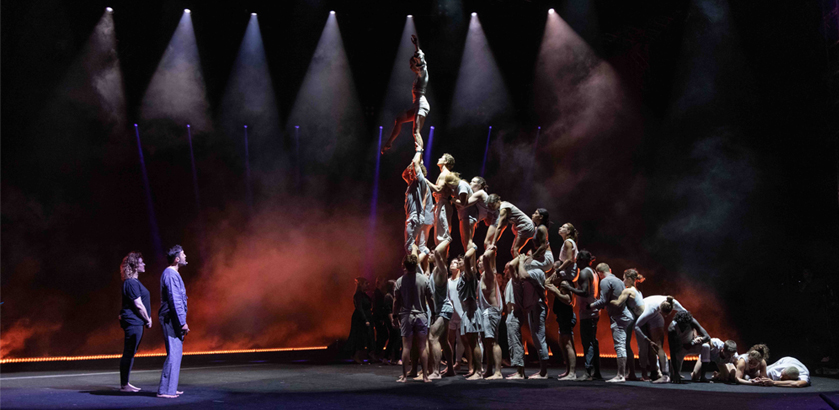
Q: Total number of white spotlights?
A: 7